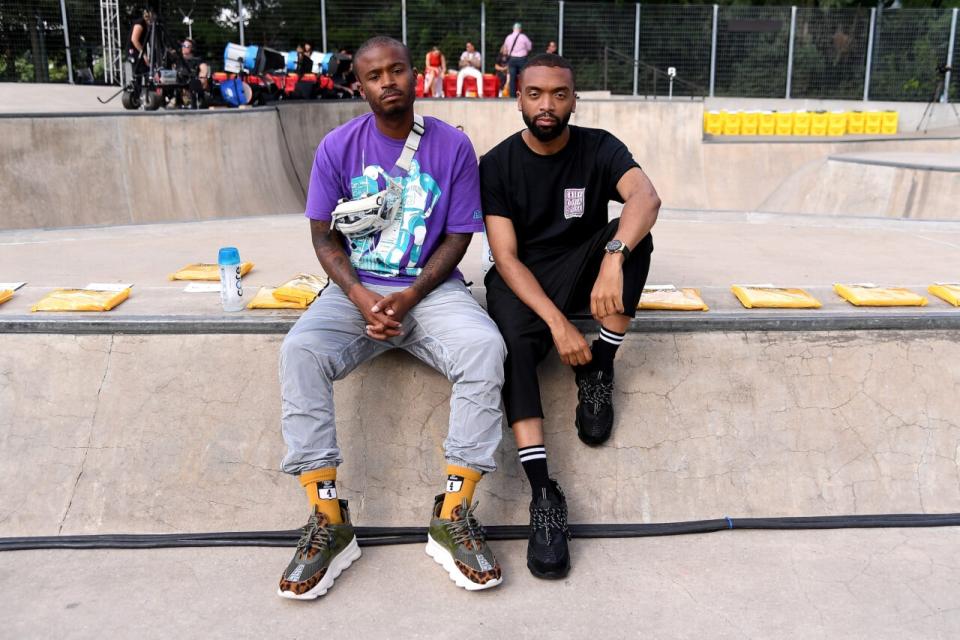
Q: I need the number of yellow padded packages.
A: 9